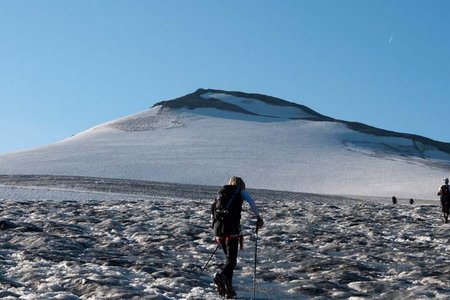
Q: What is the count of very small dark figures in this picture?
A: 2